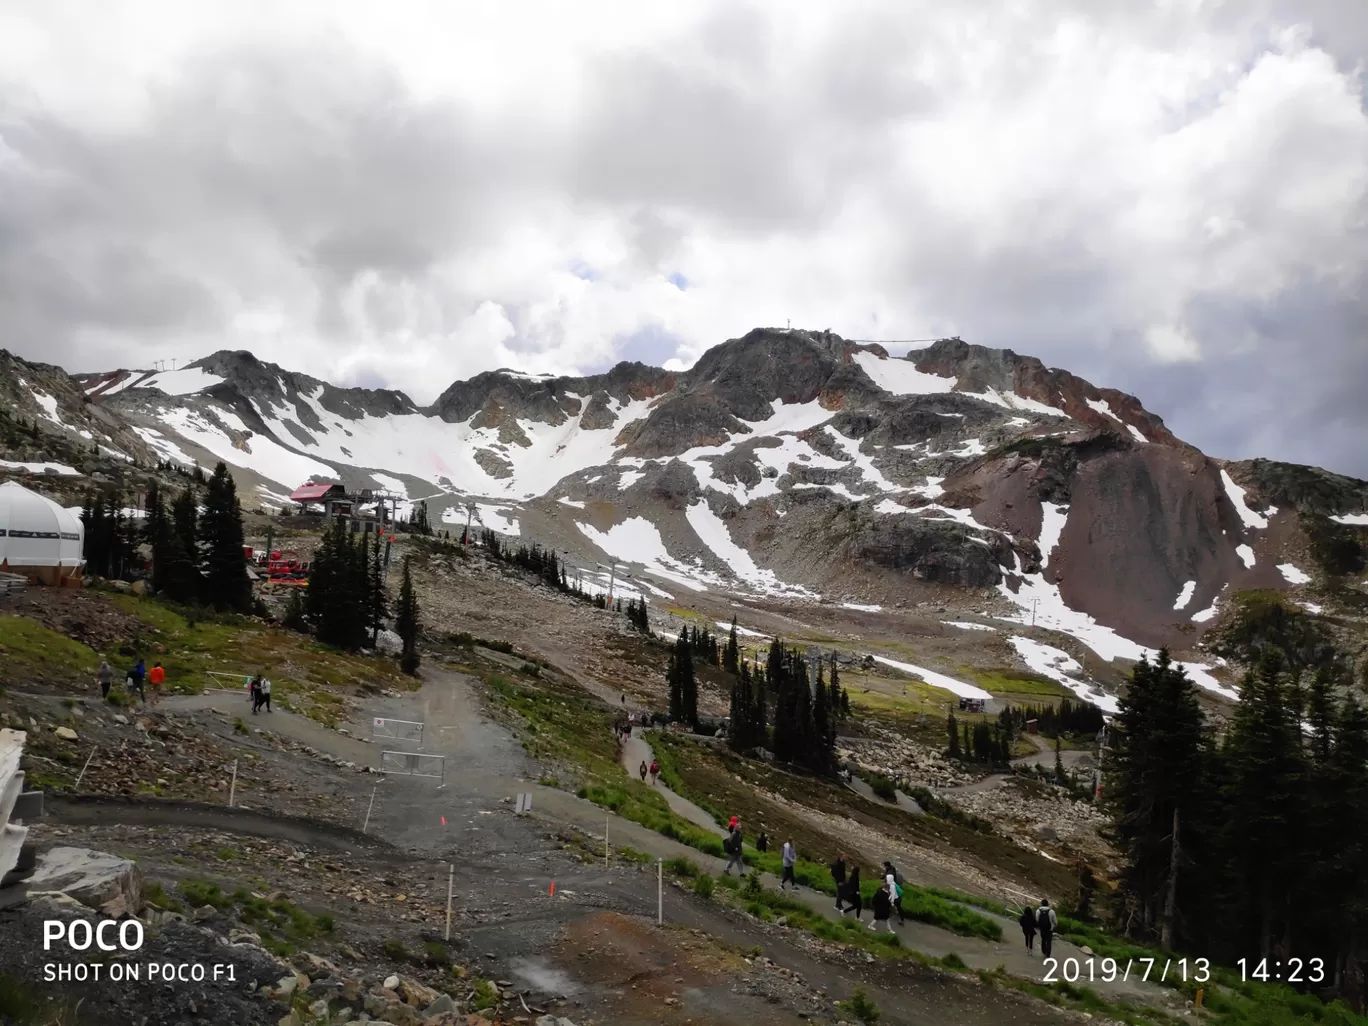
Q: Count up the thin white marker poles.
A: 6